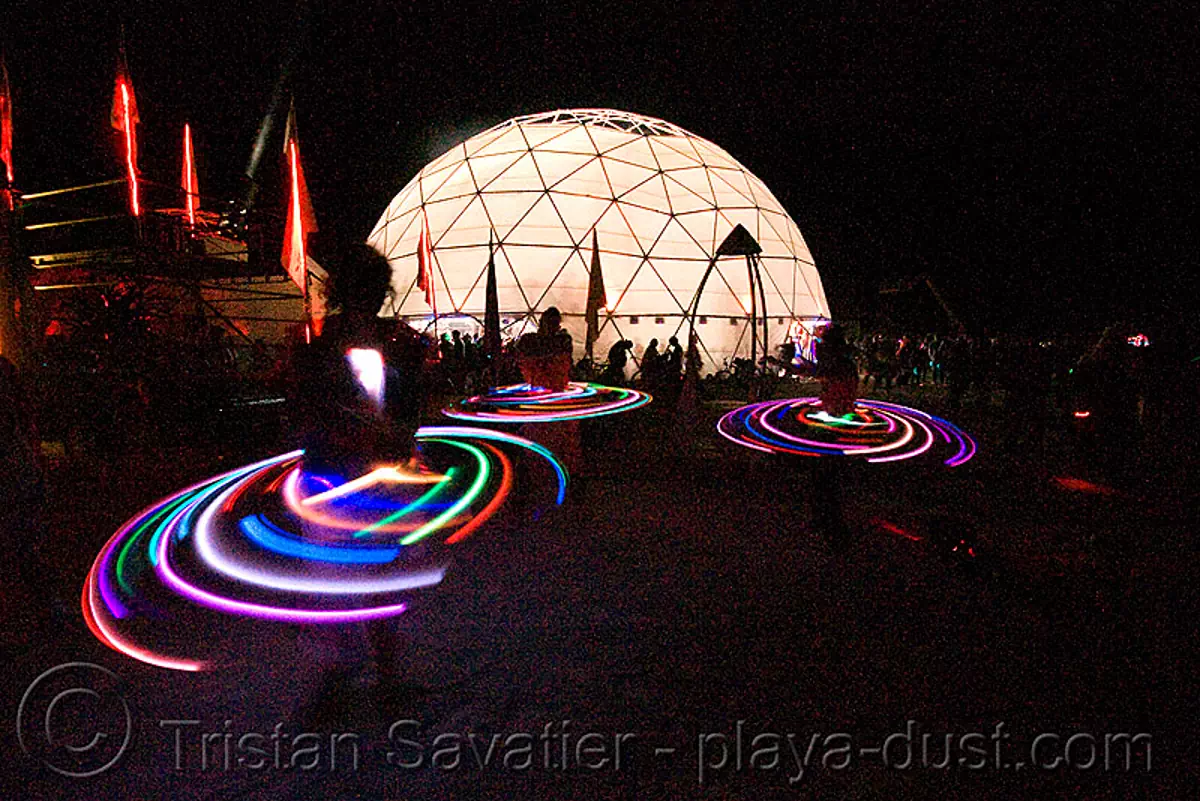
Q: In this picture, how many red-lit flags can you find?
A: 5